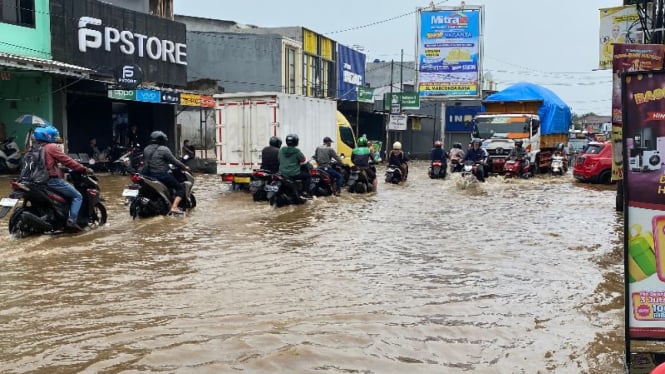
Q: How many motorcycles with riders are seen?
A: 12